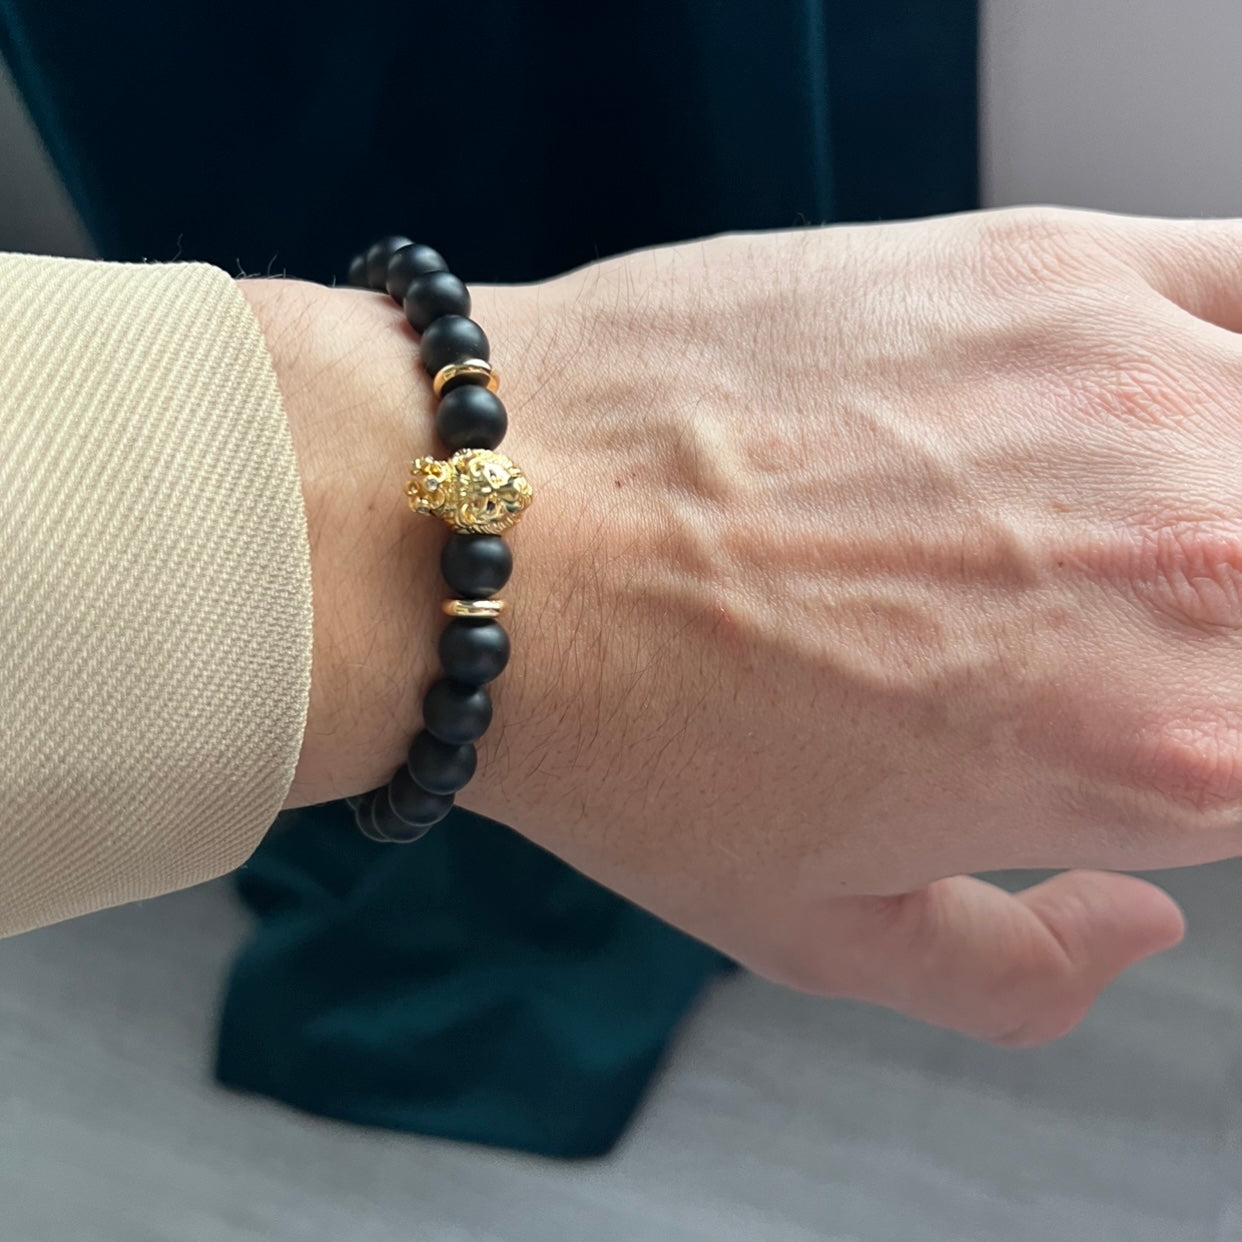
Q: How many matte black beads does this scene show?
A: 14